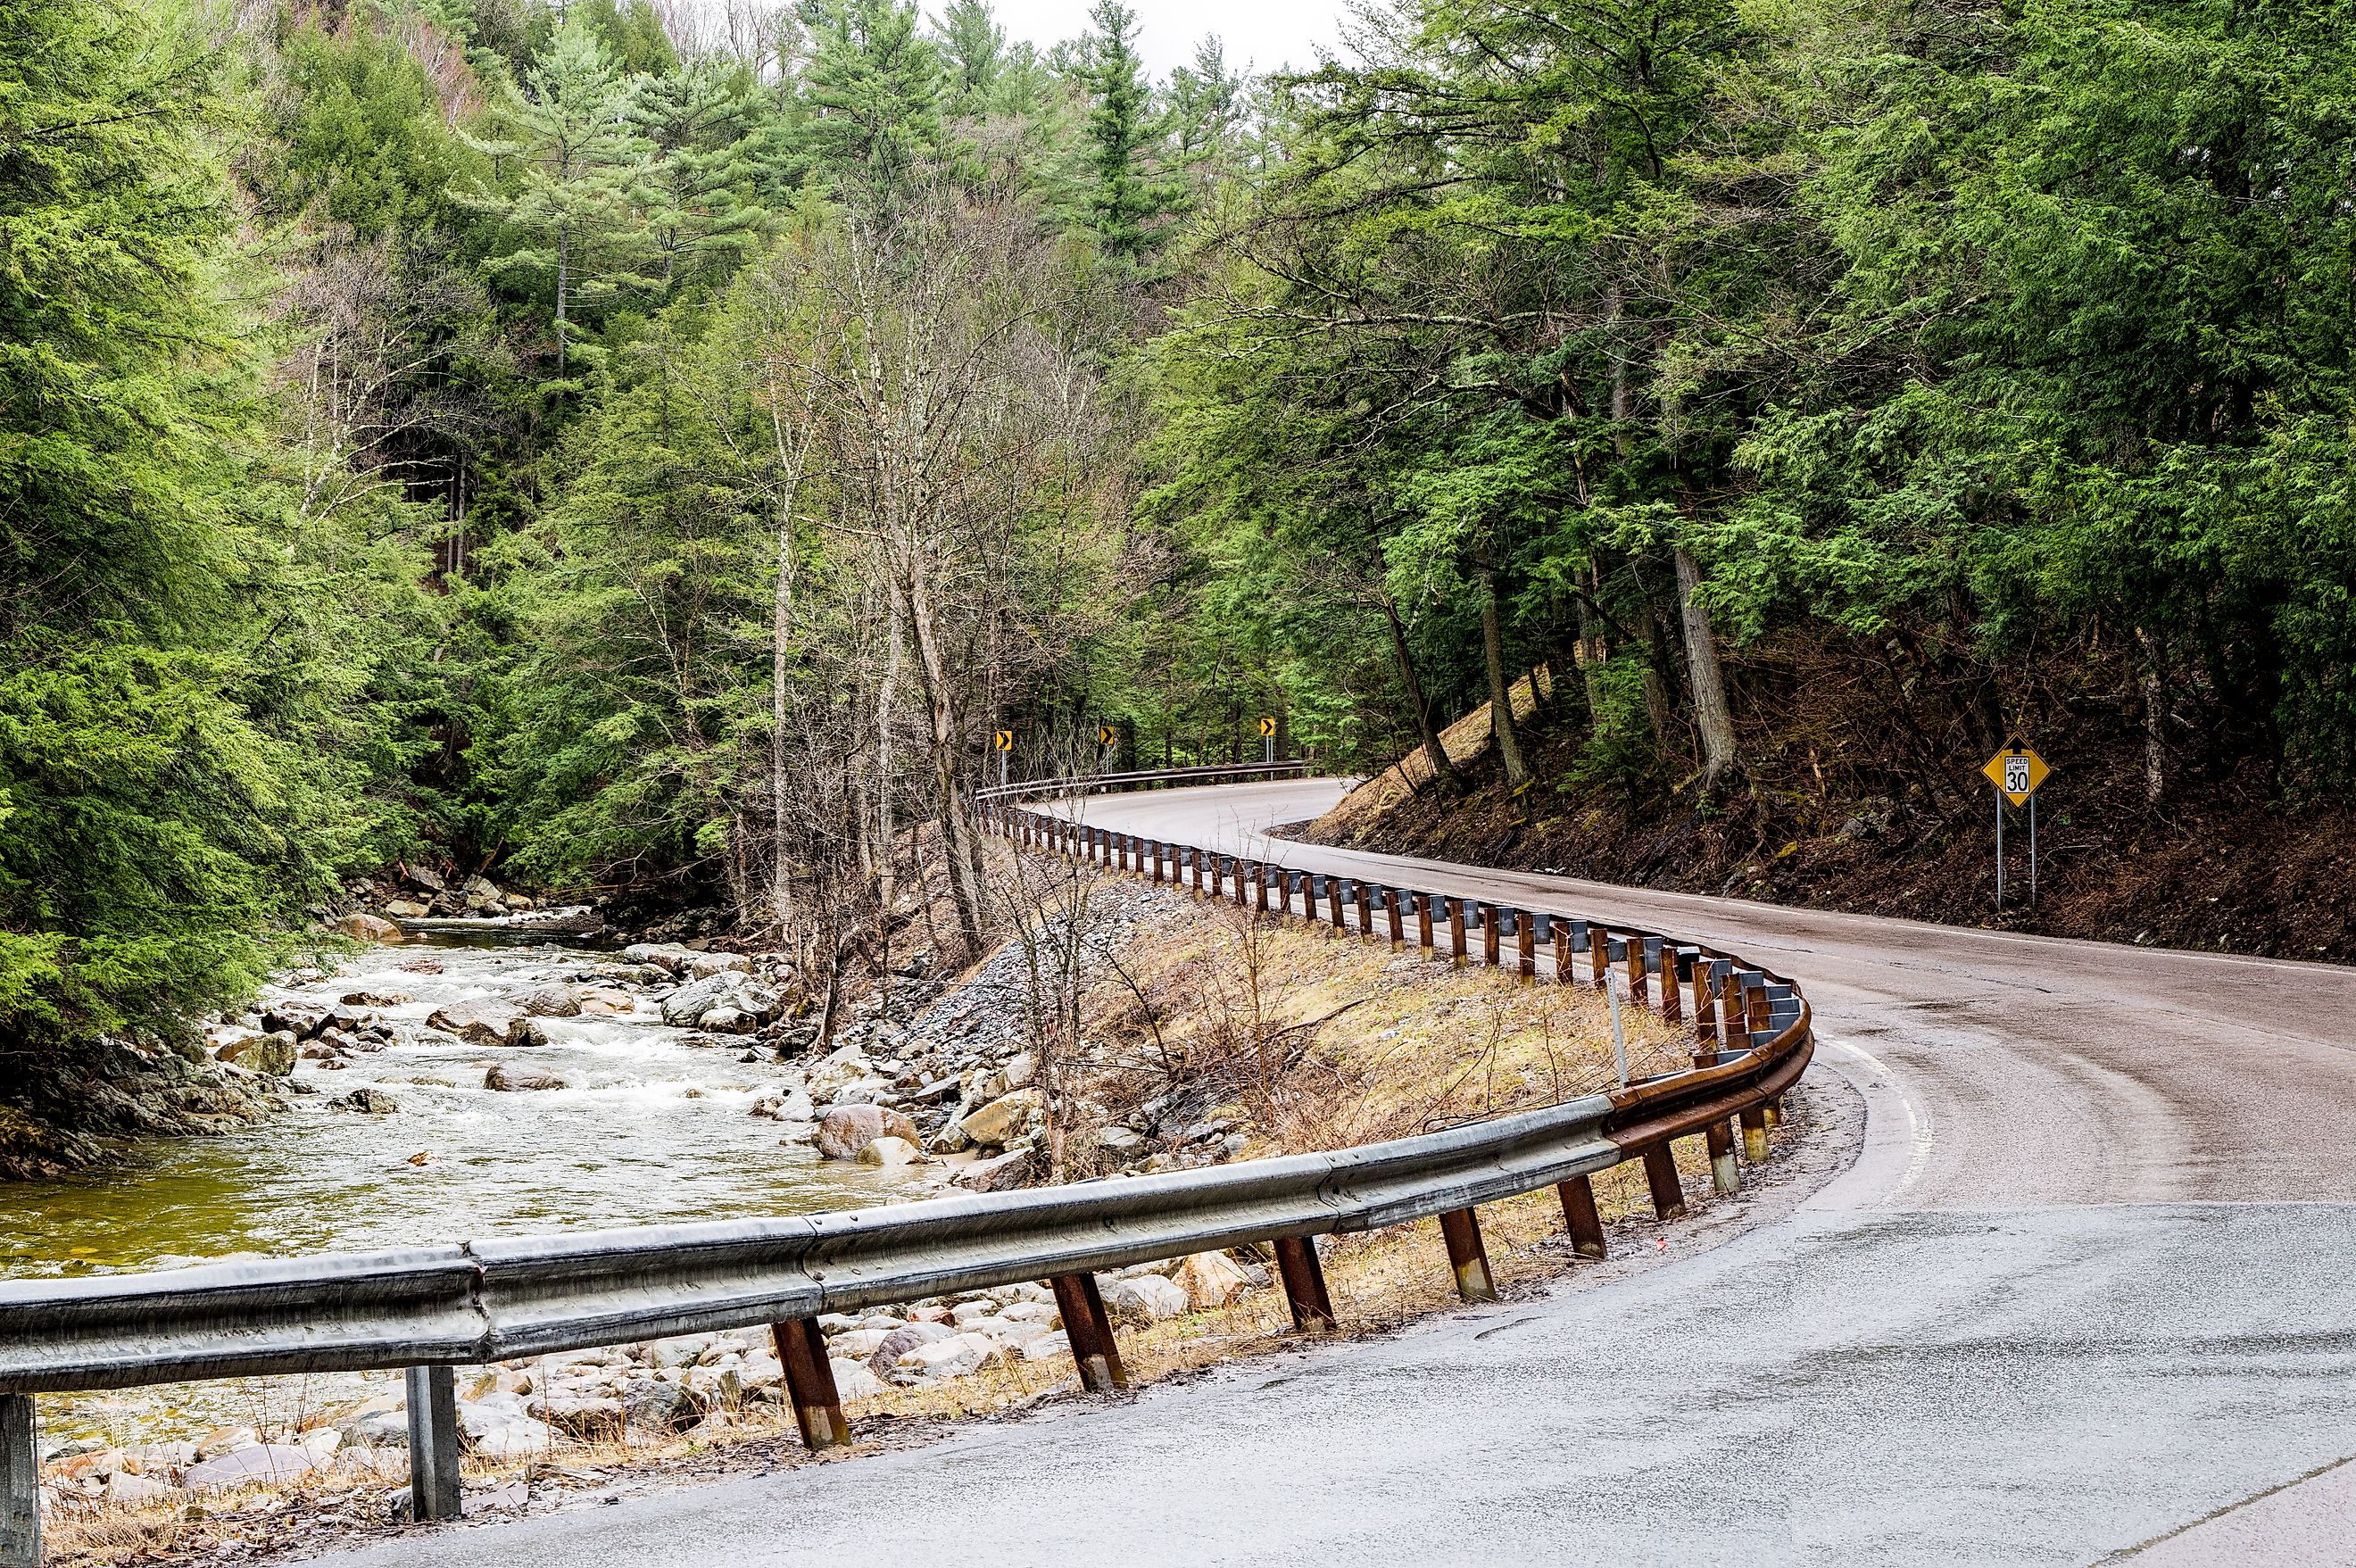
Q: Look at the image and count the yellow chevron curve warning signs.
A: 3